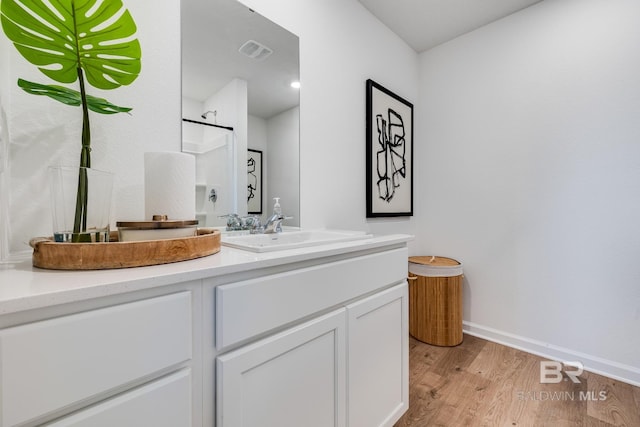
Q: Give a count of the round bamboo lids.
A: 2